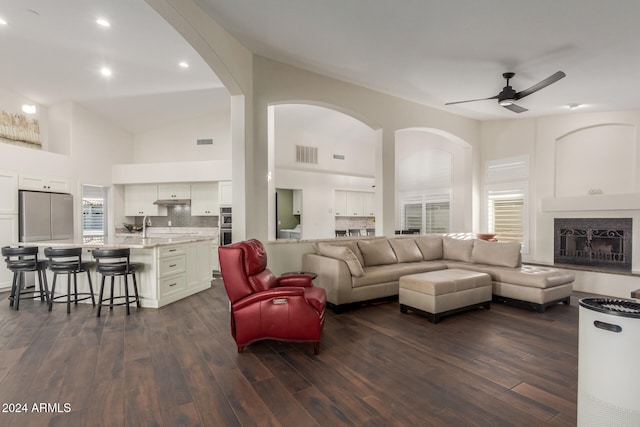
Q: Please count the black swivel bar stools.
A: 3